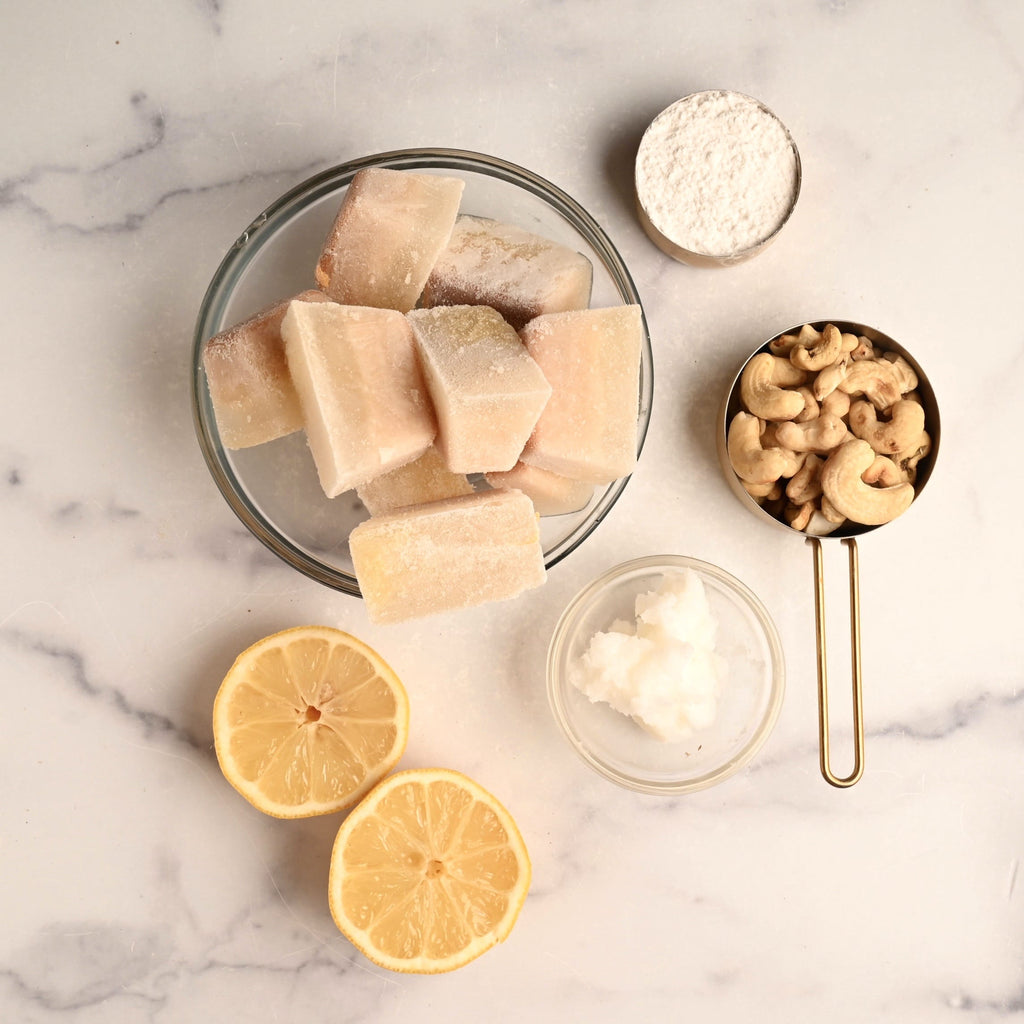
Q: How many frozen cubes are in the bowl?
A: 9